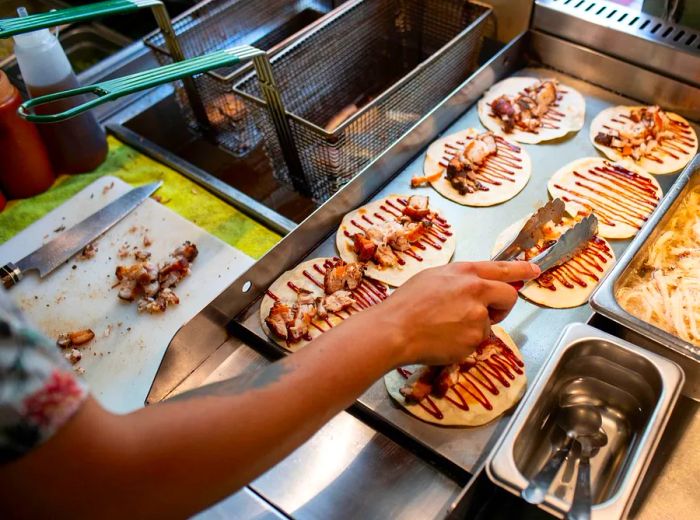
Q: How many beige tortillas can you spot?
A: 8